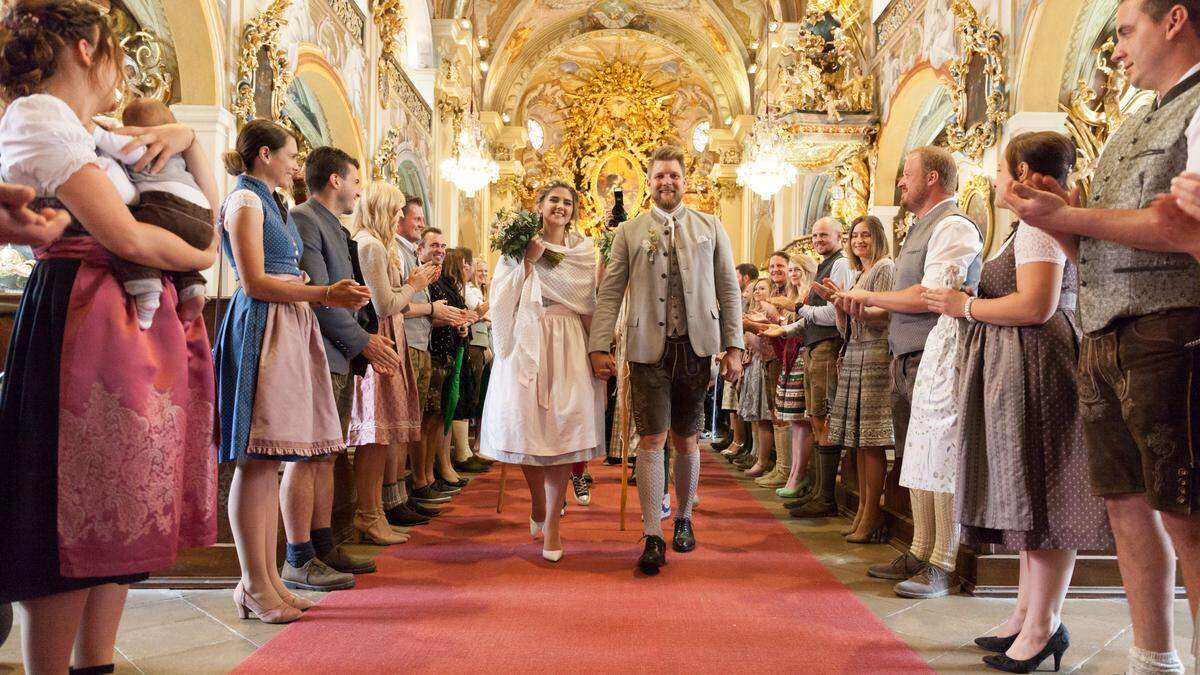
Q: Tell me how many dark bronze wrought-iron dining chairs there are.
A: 0